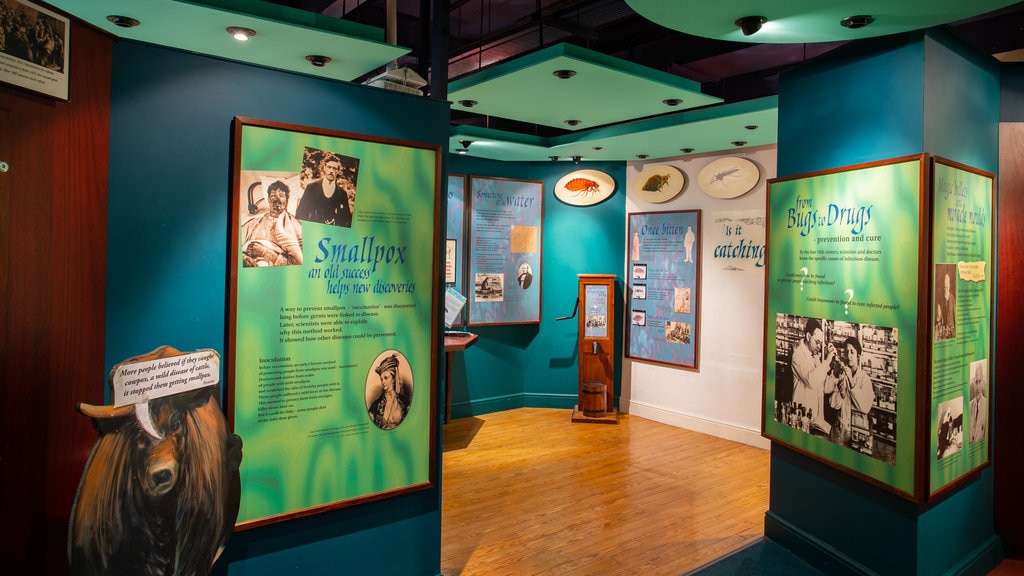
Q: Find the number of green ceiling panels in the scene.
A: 4